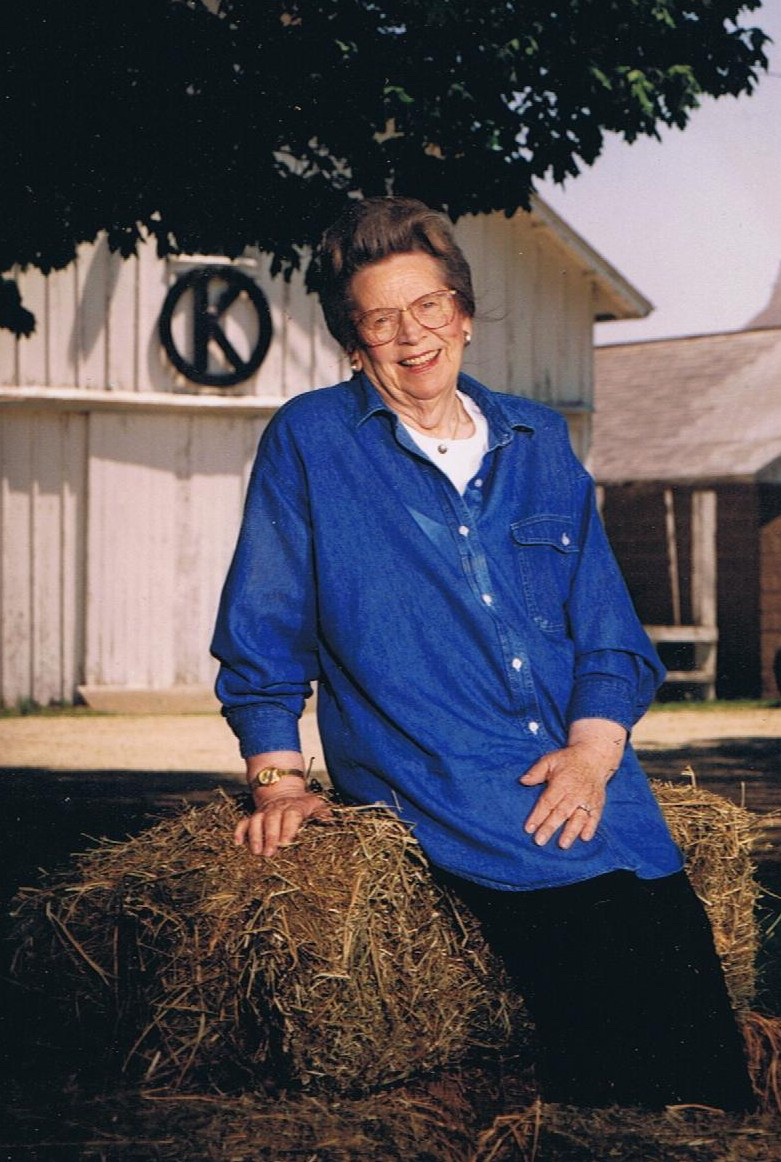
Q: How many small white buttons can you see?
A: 6